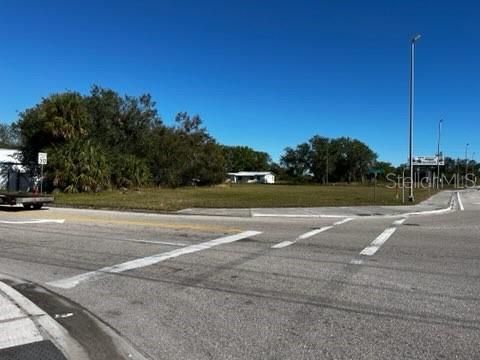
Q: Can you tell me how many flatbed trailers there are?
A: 1